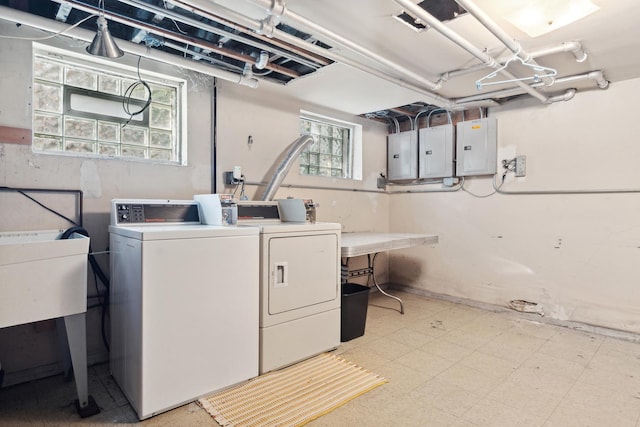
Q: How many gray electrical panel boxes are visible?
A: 3